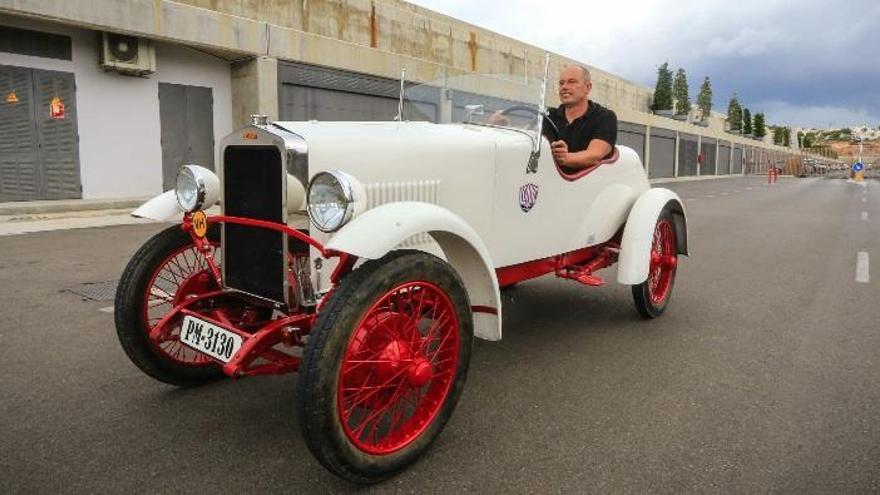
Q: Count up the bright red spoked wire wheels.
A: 3